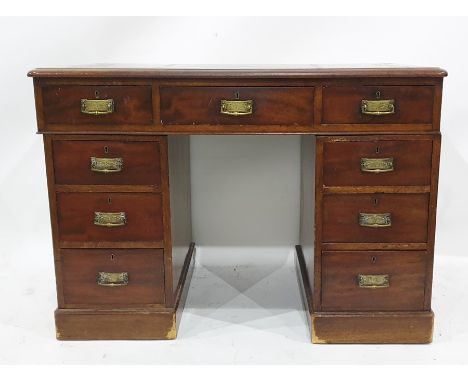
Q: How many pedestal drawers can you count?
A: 6